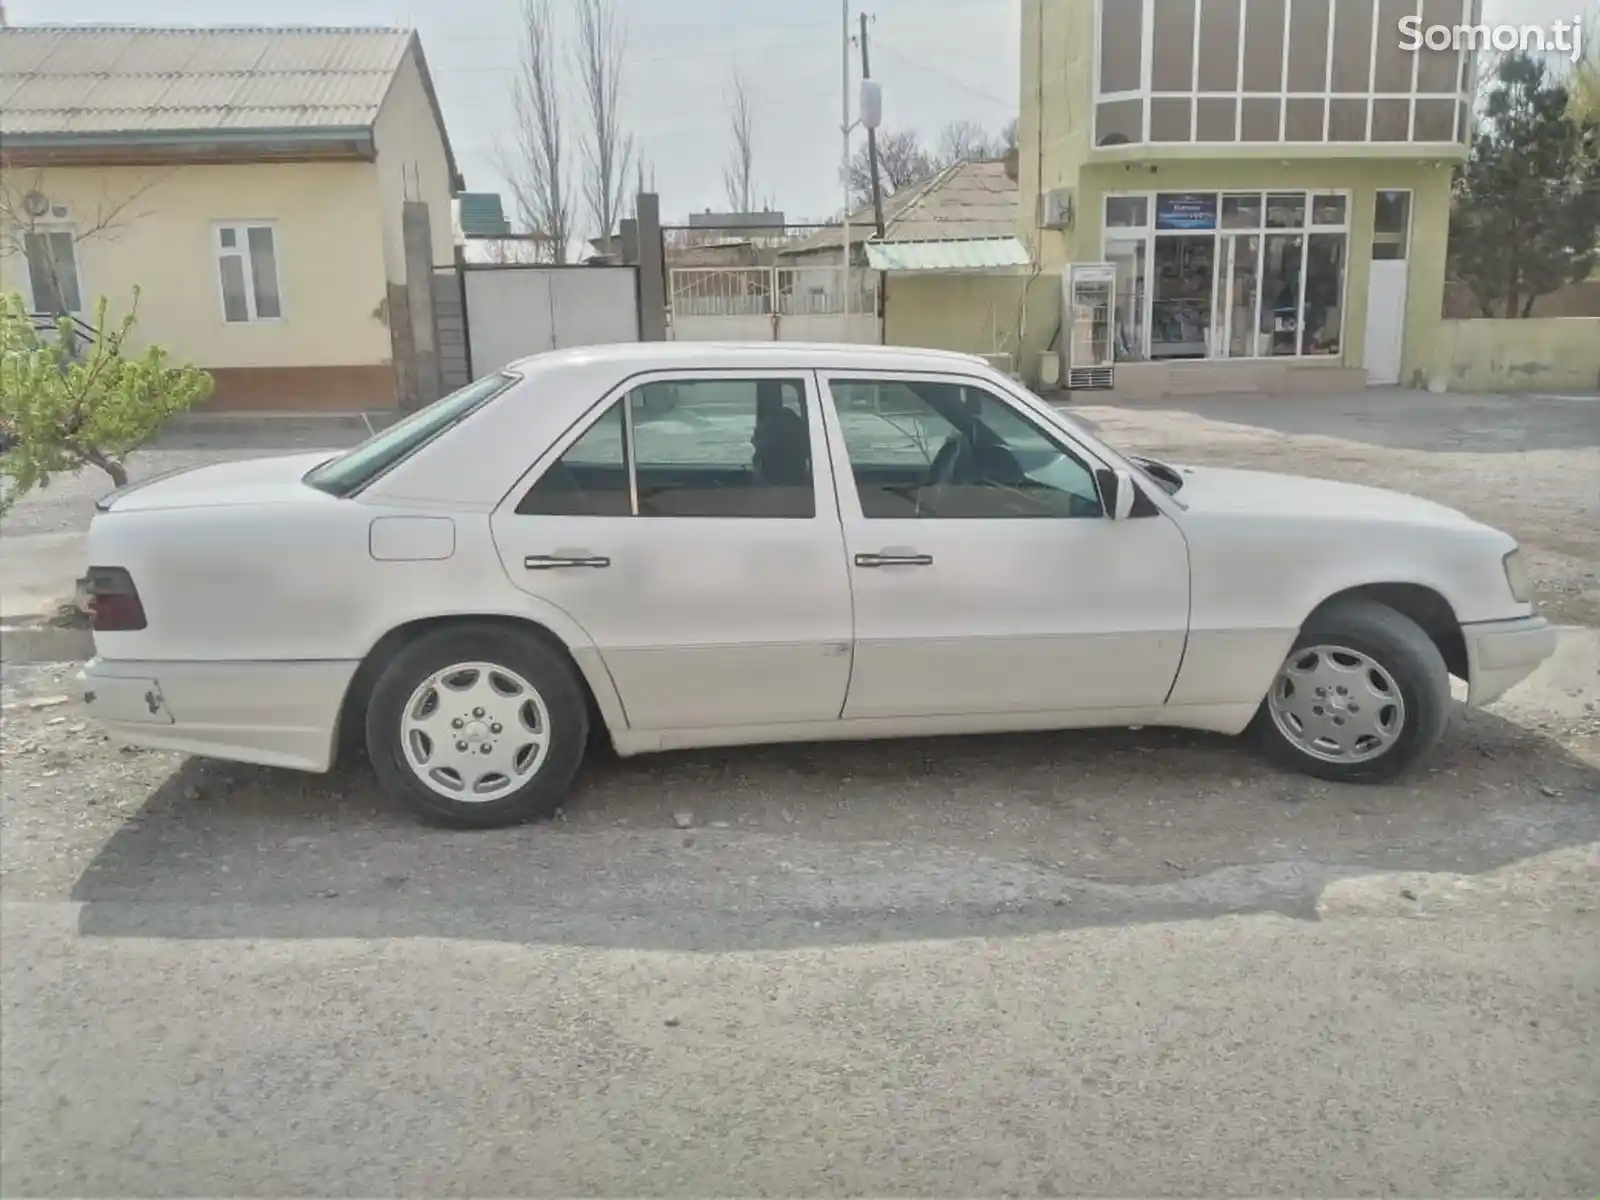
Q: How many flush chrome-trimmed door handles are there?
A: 2